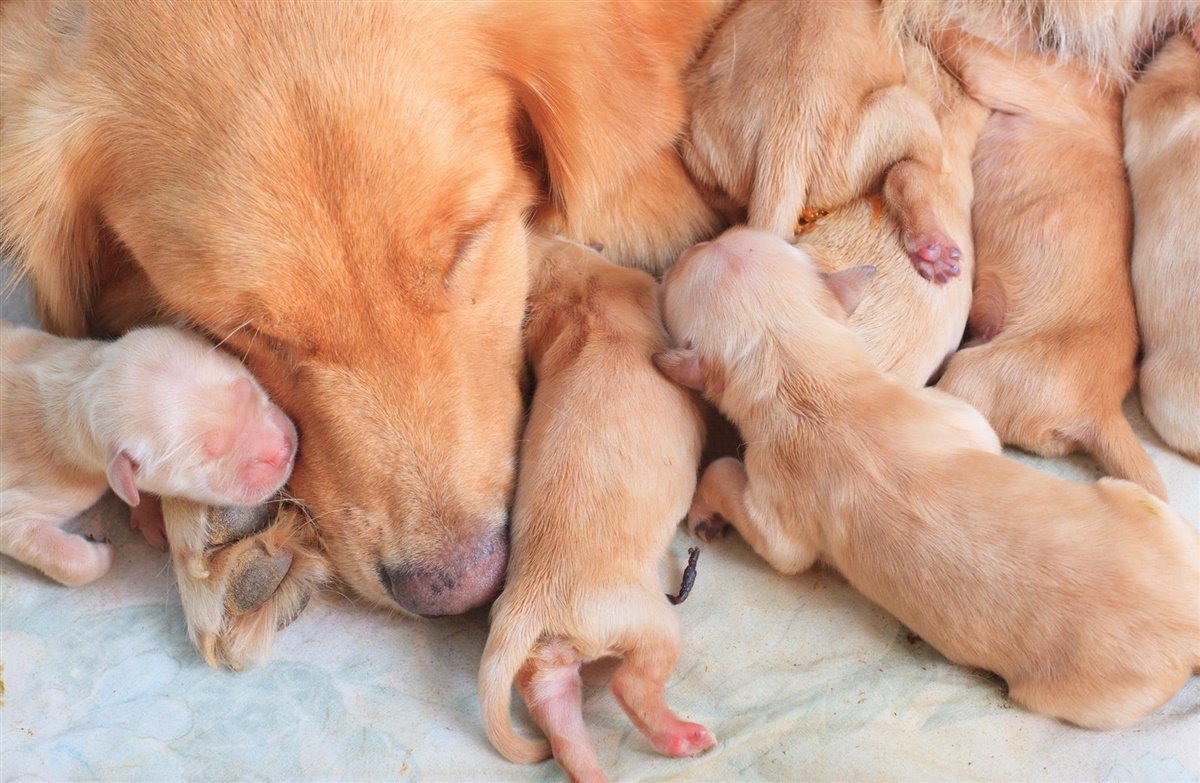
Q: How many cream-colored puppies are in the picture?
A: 7